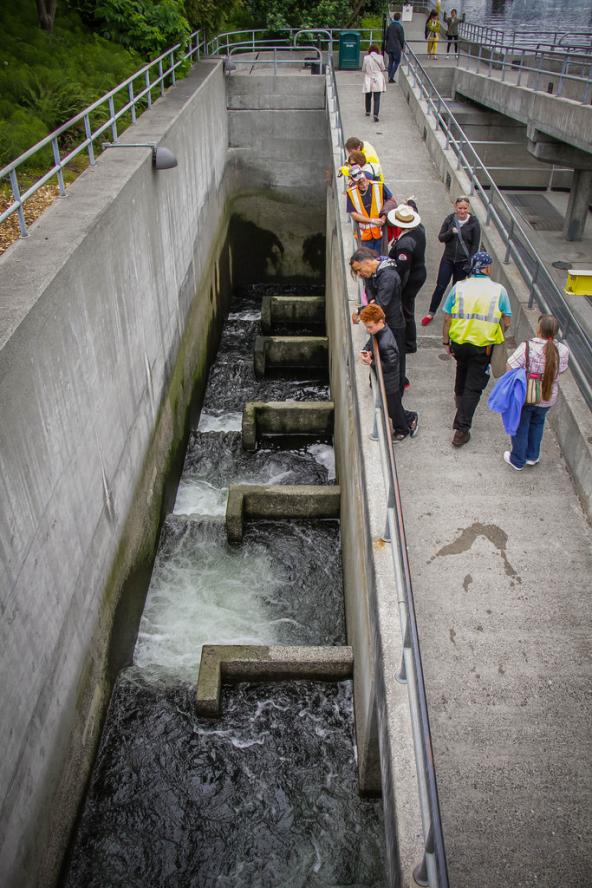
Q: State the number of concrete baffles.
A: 5